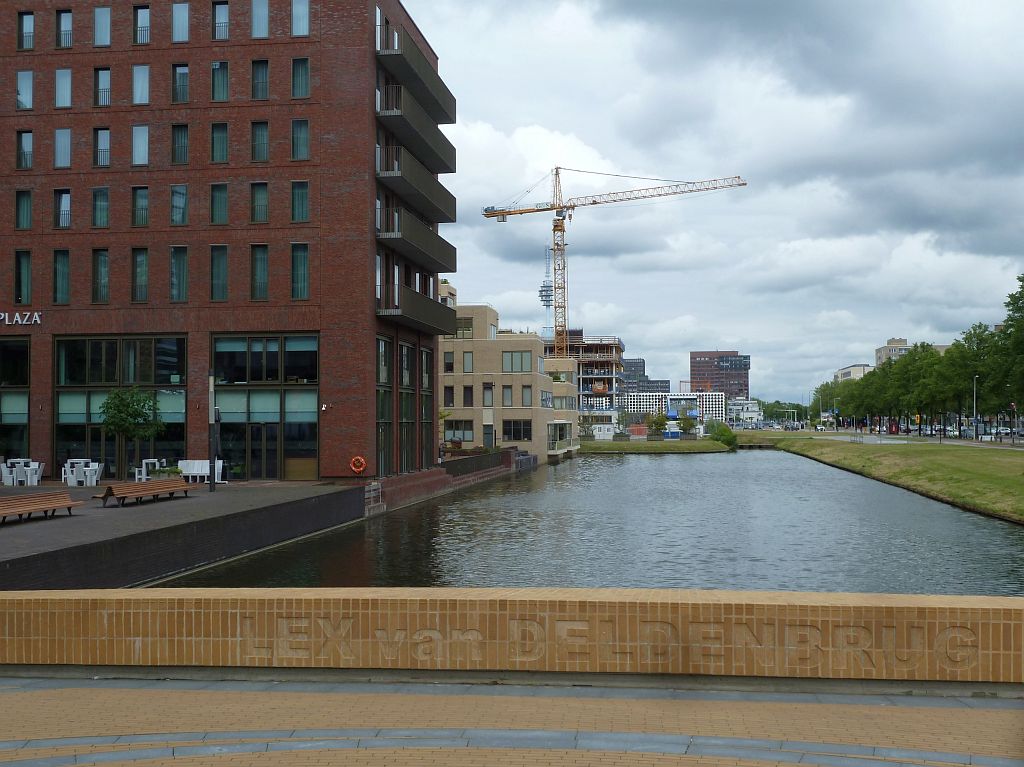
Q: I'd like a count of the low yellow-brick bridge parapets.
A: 1